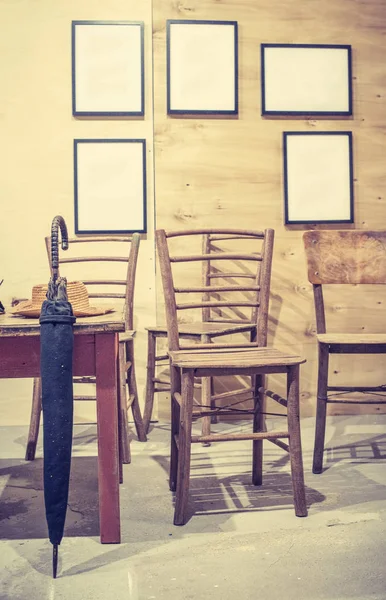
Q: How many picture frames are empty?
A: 5